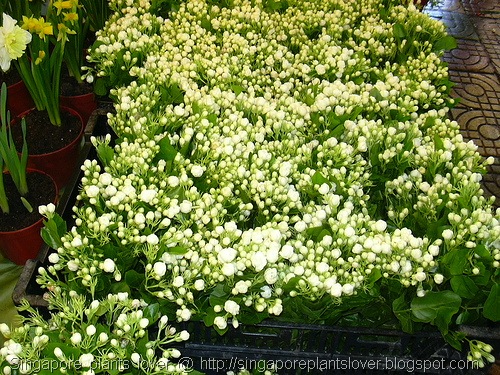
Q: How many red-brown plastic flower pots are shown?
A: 4